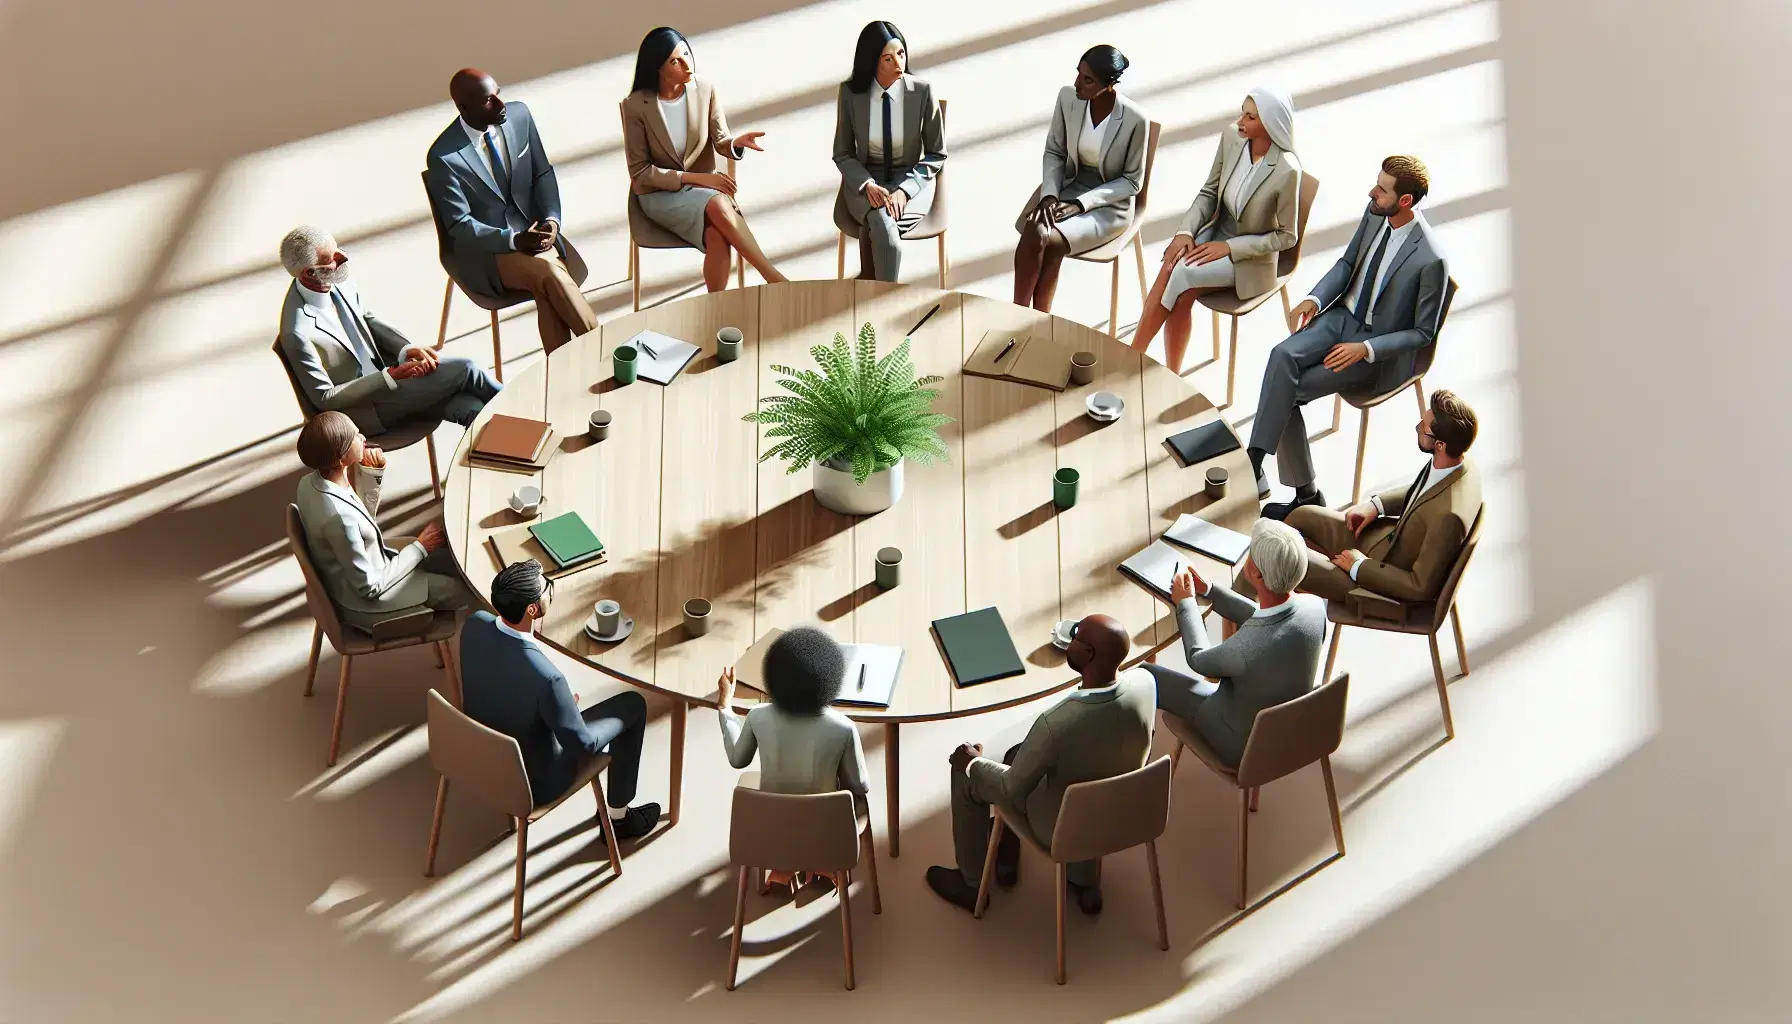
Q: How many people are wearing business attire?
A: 13